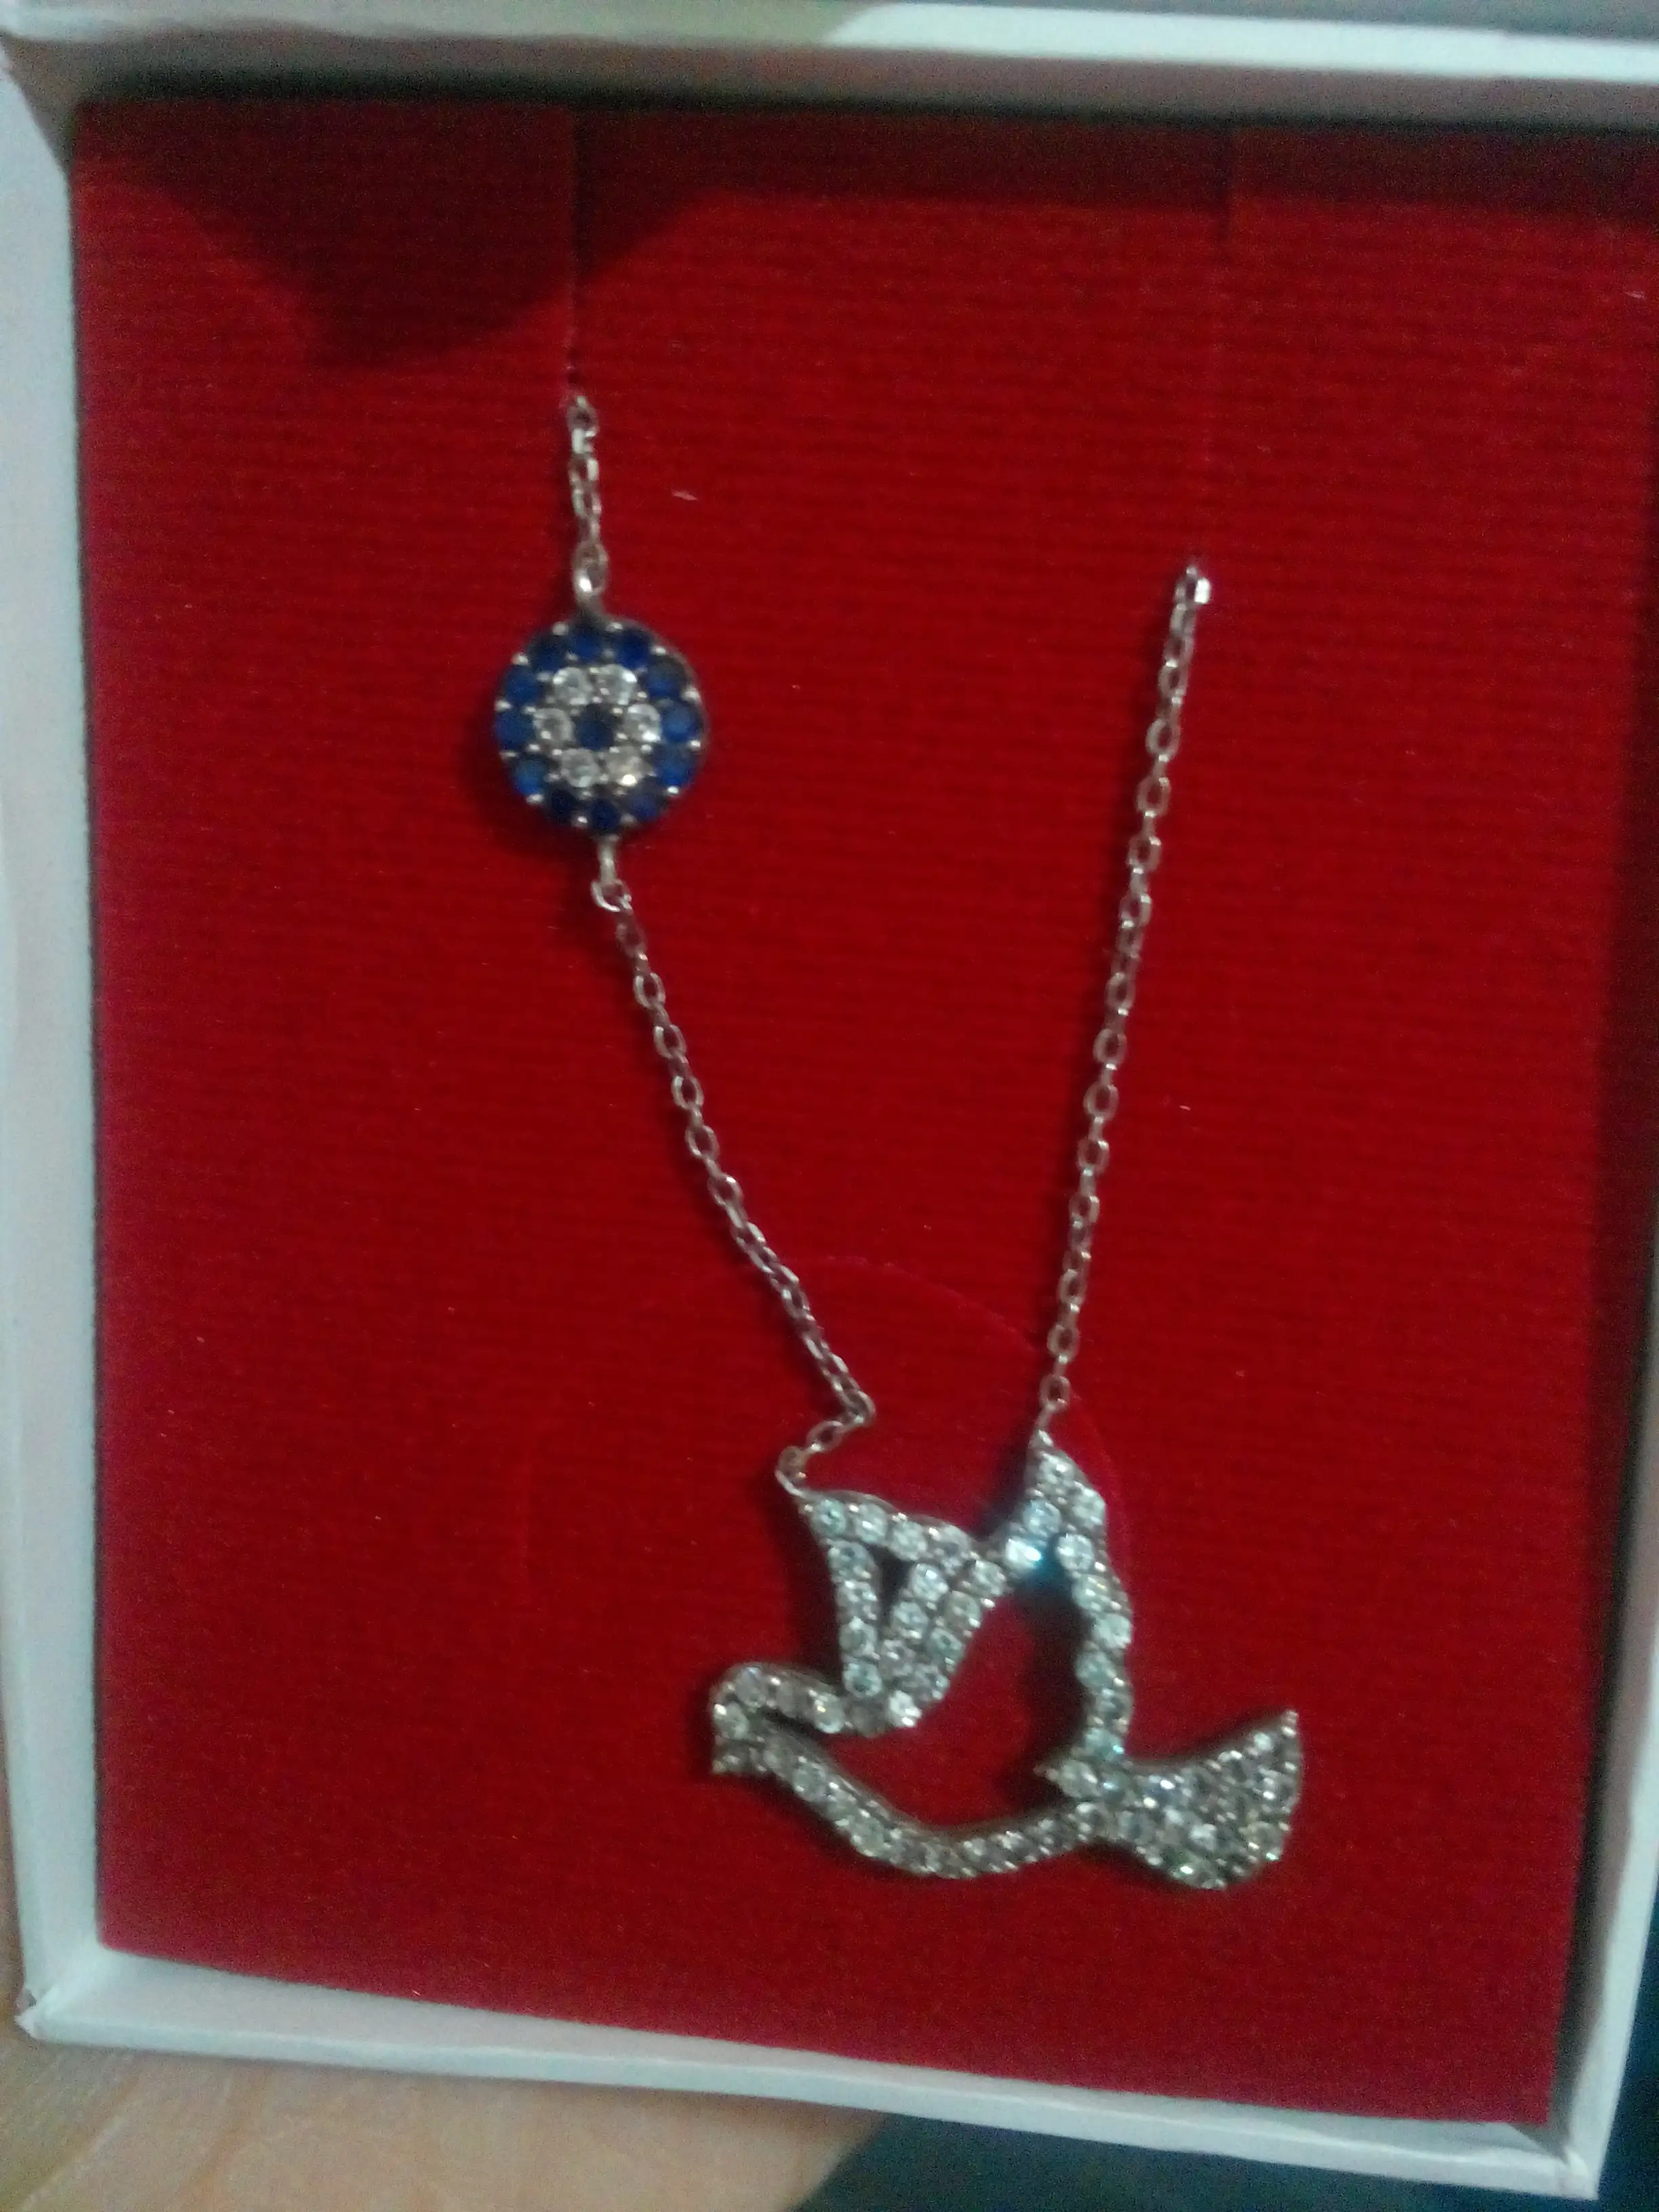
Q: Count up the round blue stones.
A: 13